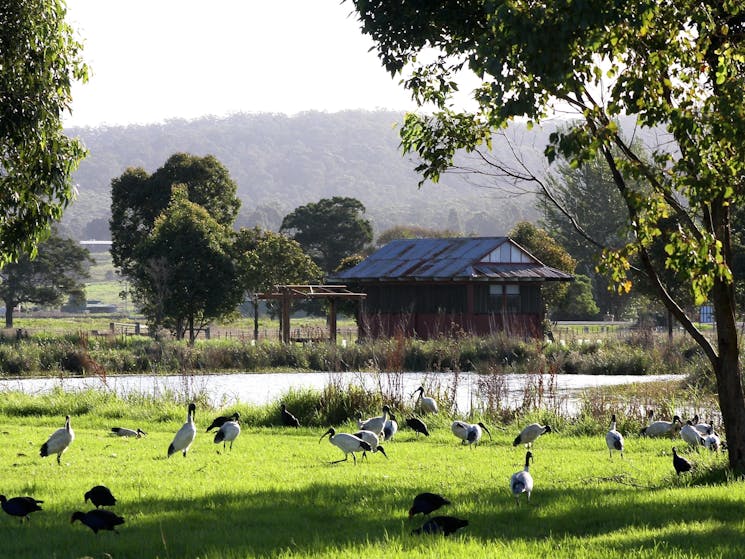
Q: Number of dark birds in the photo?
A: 9